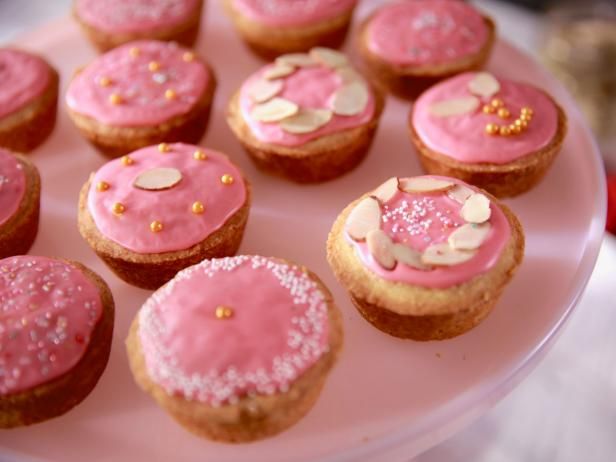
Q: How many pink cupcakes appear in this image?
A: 12